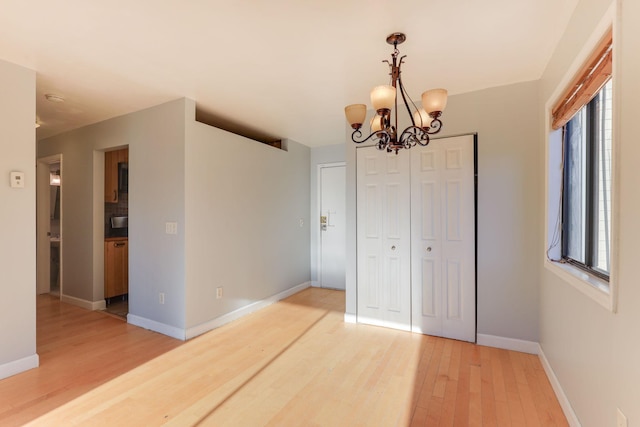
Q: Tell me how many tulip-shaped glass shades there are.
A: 5